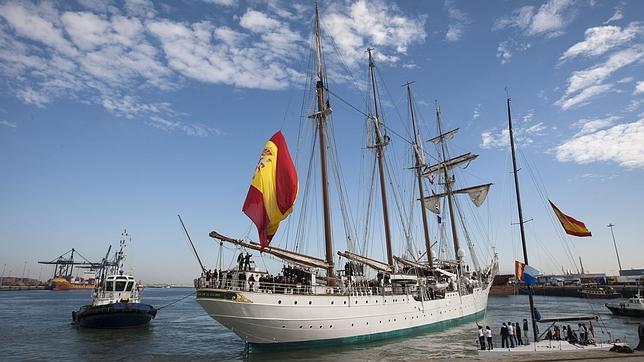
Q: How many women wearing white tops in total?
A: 2